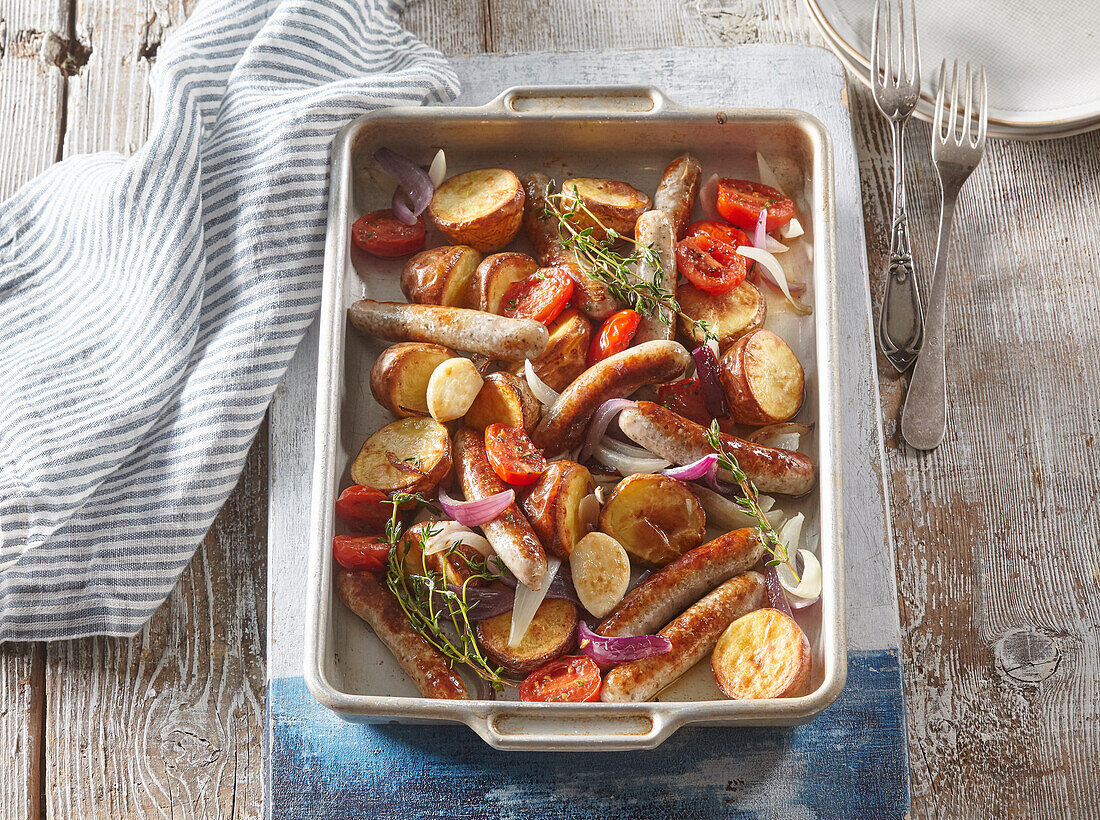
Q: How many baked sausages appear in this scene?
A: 10